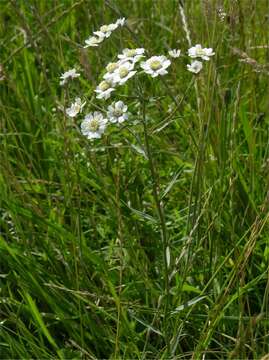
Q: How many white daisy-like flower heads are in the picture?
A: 15